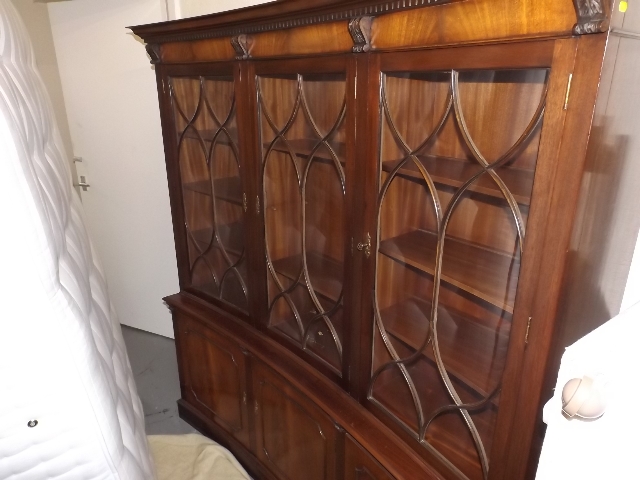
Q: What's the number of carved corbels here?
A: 4